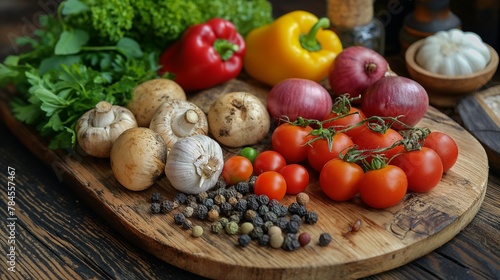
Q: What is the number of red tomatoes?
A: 12